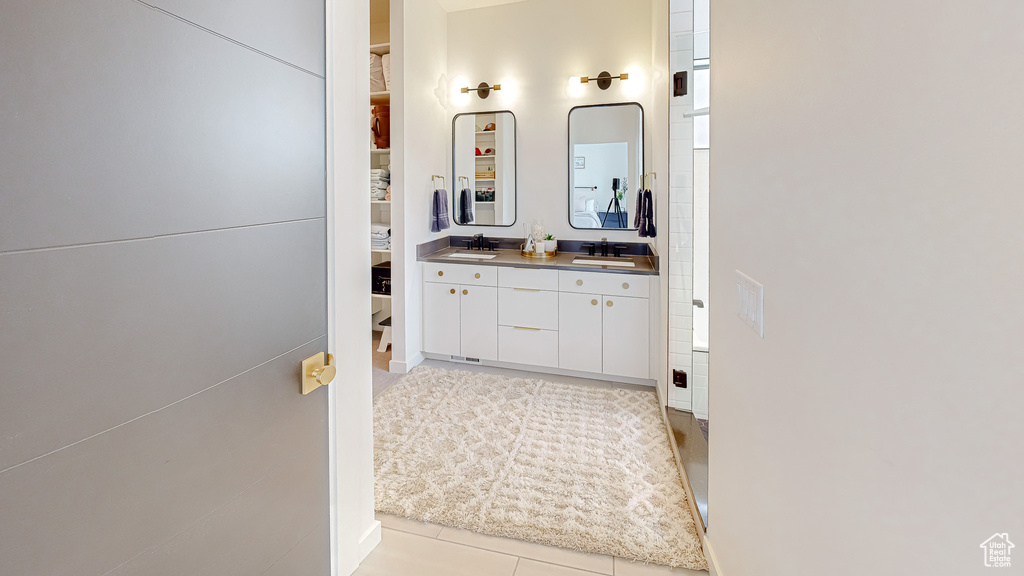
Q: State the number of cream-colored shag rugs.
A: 1